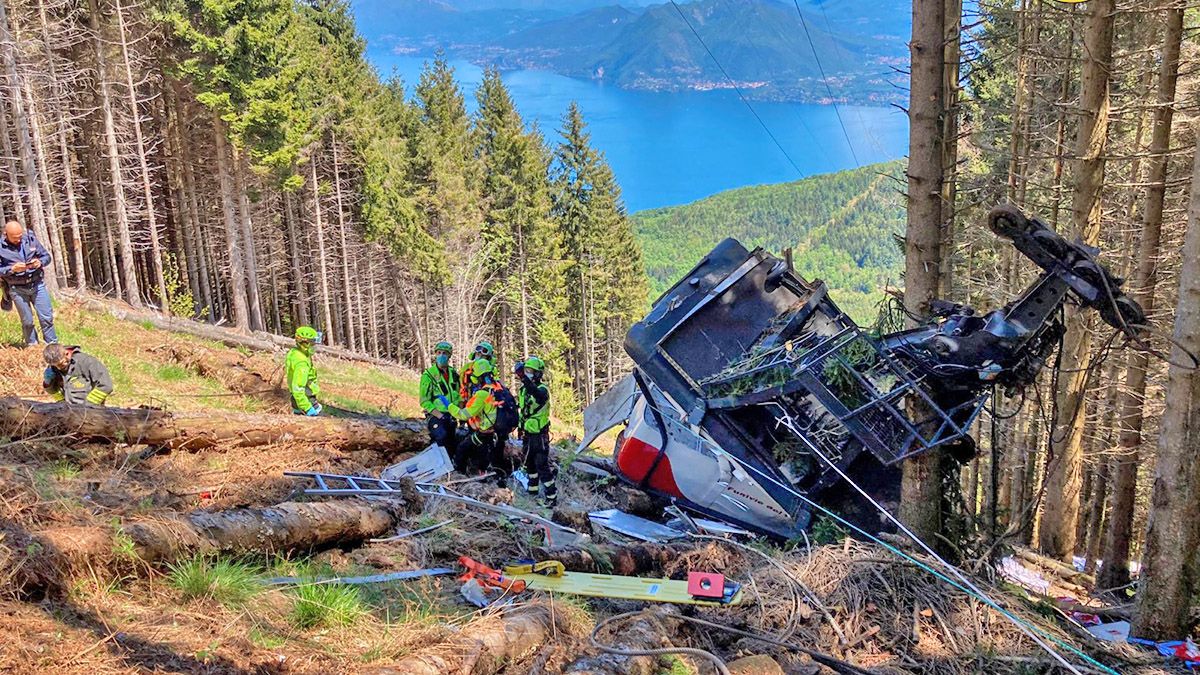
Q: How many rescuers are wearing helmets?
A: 5